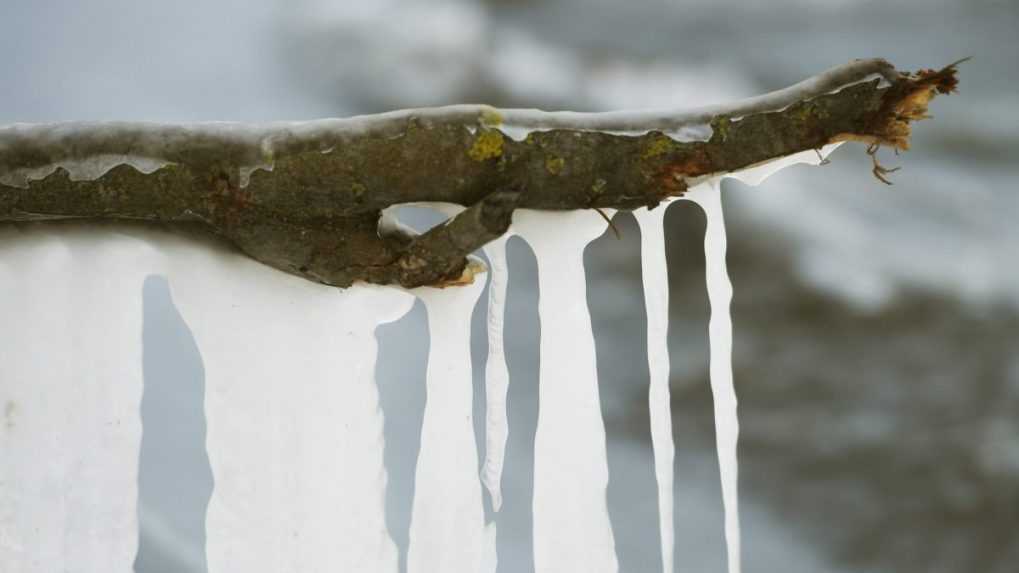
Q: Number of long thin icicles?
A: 3